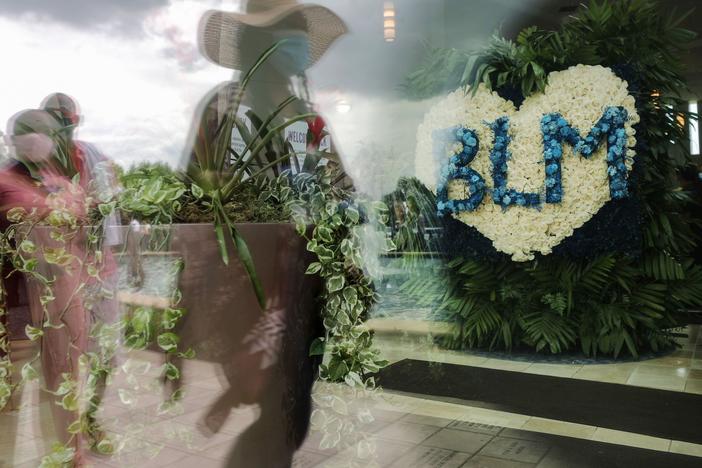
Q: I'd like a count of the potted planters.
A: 1